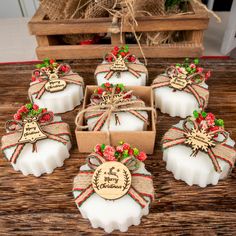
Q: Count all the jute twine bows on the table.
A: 1